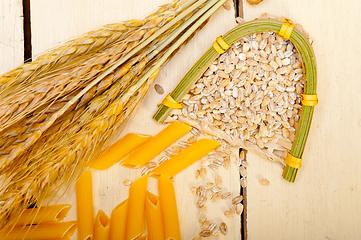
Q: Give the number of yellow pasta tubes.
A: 11